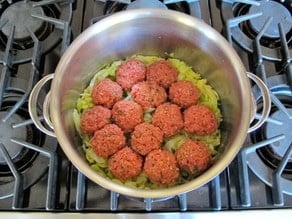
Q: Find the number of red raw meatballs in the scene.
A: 14